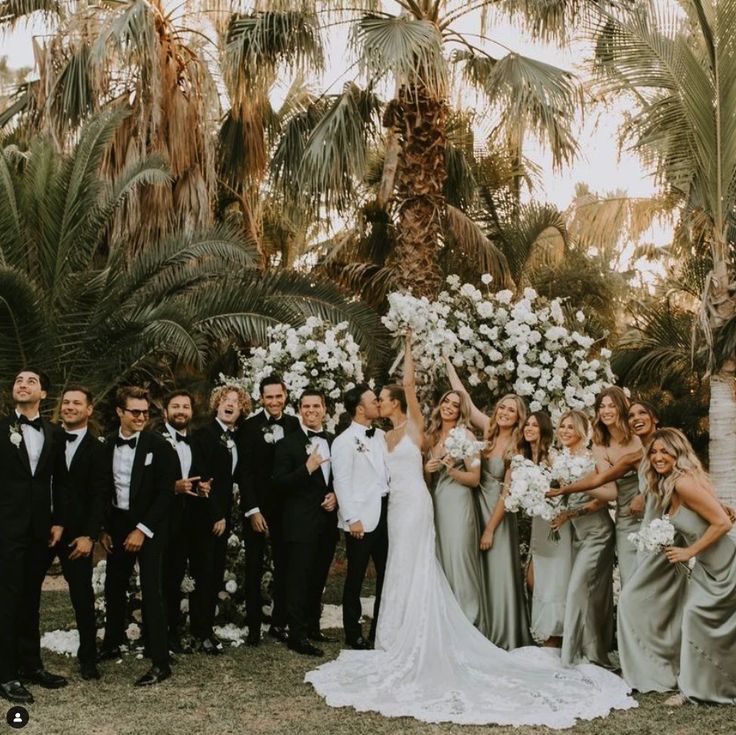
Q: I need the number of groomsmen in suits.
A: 7